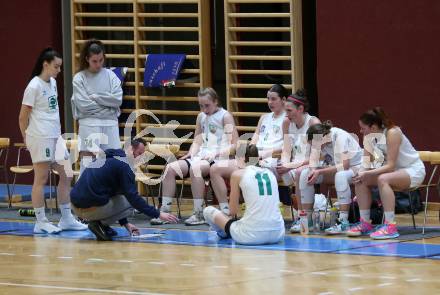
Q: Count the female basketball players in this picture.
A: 8